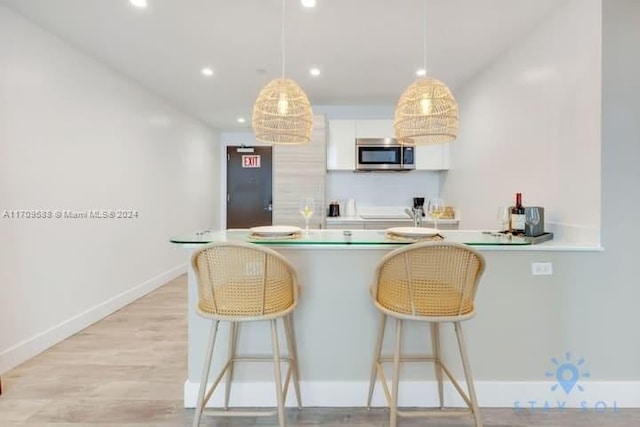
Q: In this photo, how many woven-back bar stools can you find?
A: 2